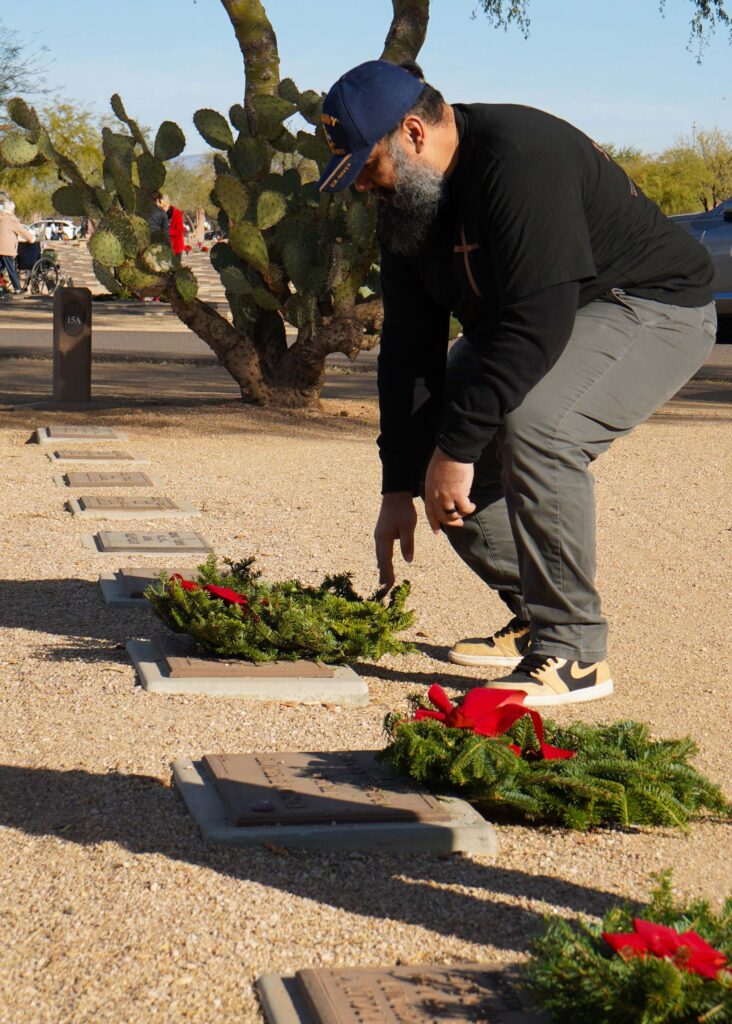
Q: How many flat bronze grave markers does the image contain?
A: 9